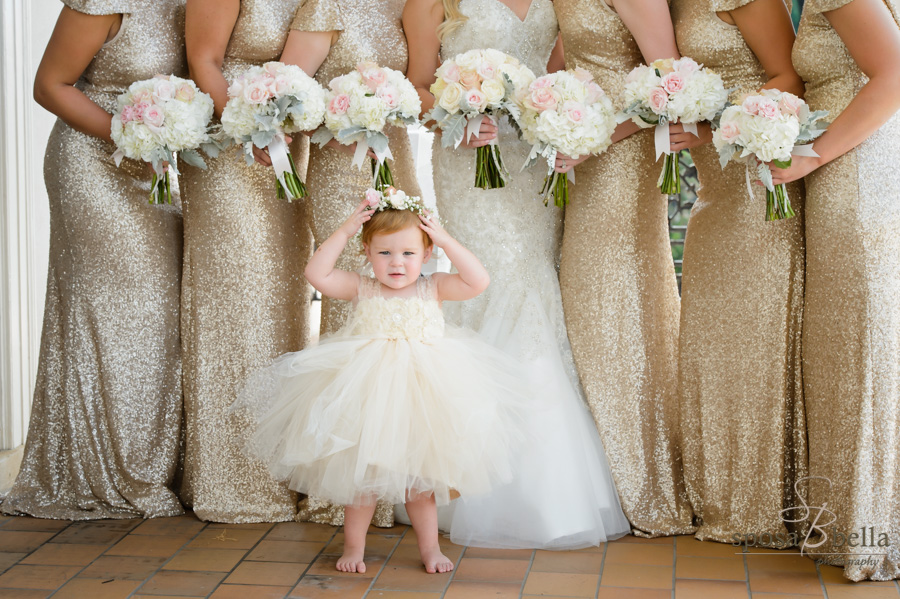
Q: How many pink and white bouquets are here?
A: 7